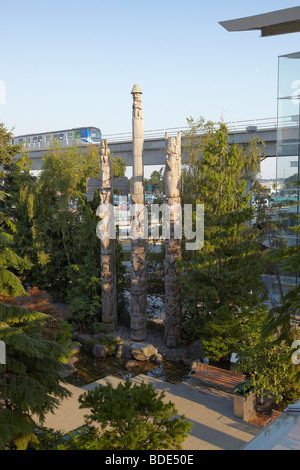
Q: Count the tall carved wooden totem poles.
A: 3